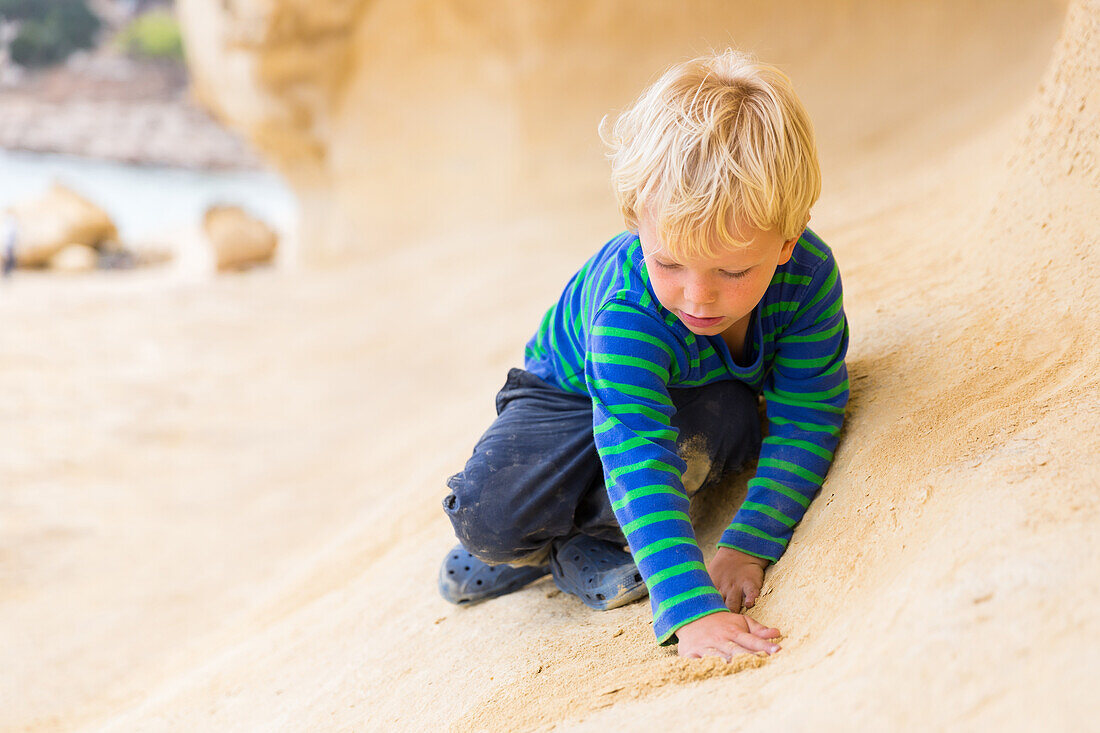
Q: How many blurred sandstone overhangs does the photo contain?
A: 1